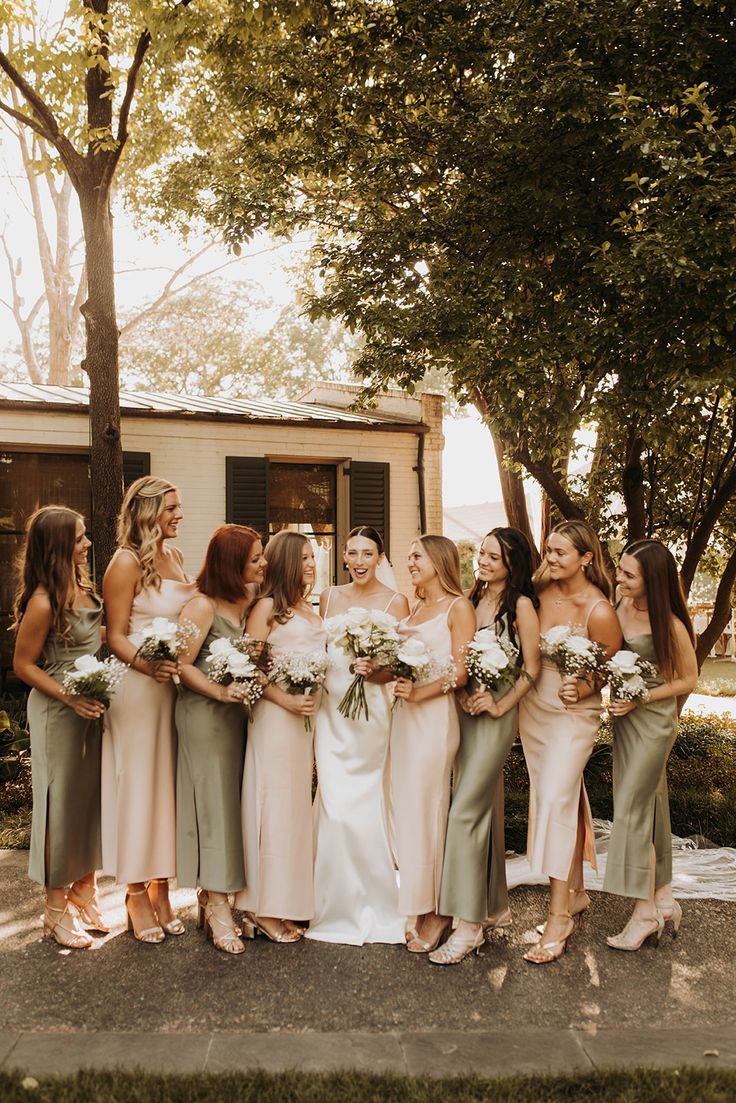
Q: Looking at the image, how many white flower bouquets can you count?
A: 9